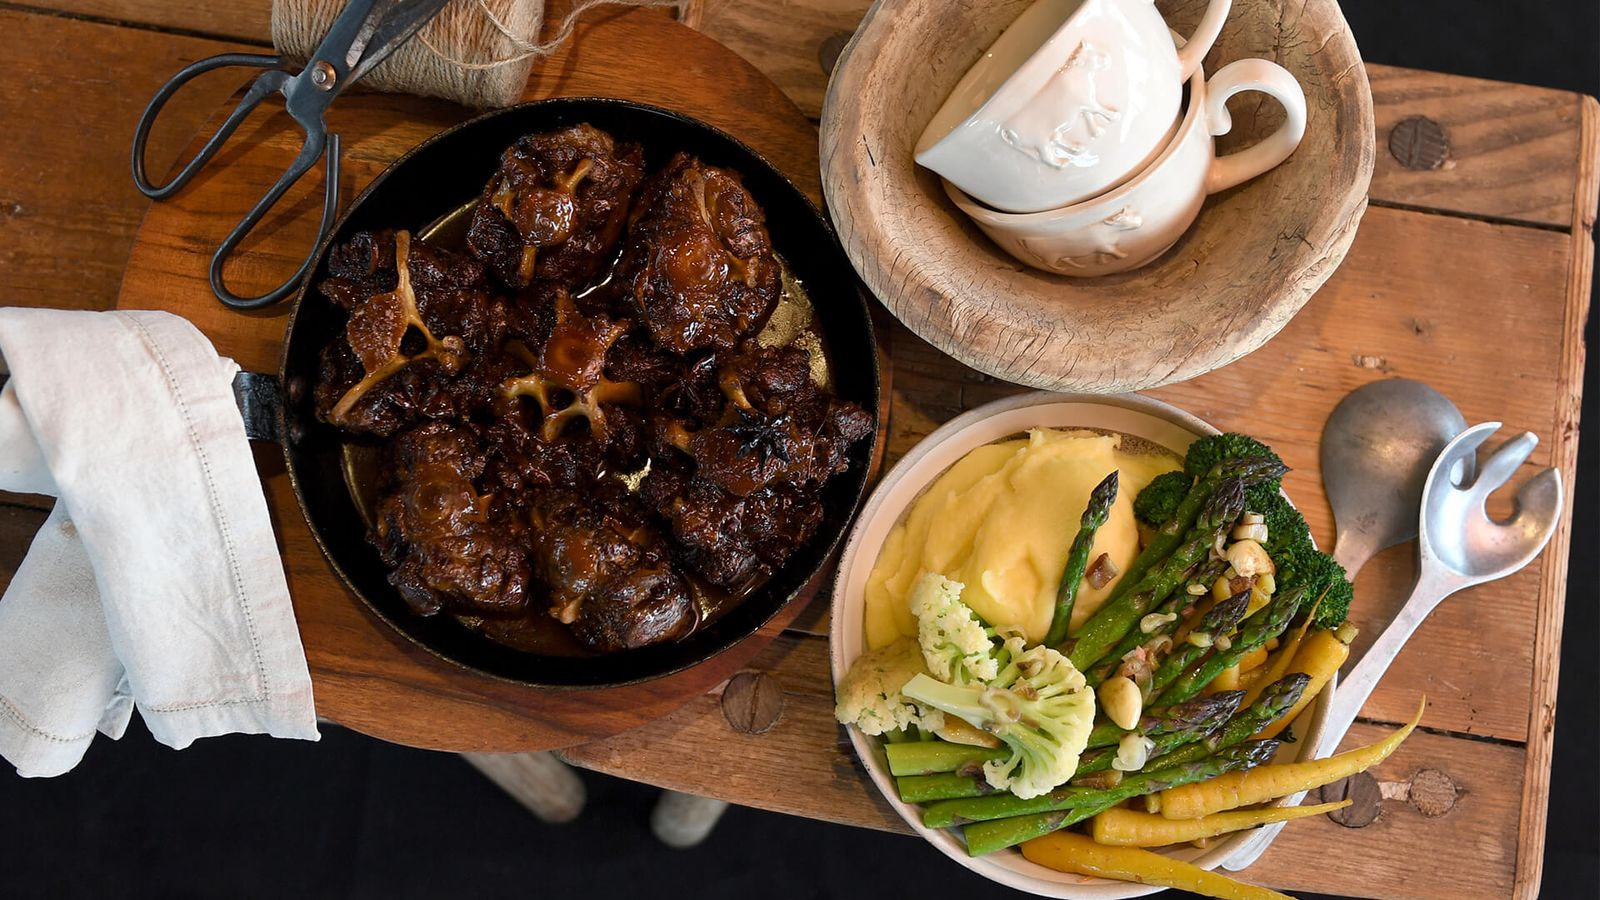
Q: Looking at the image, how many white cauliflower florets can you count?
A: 3